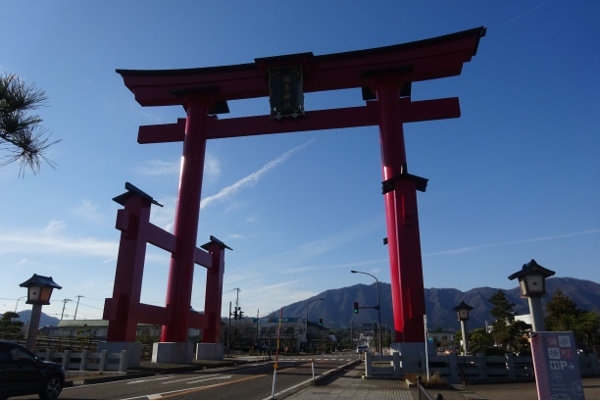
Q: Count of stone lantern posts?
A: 3